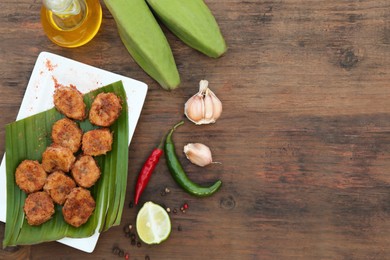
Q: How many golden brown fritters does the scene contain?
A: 10